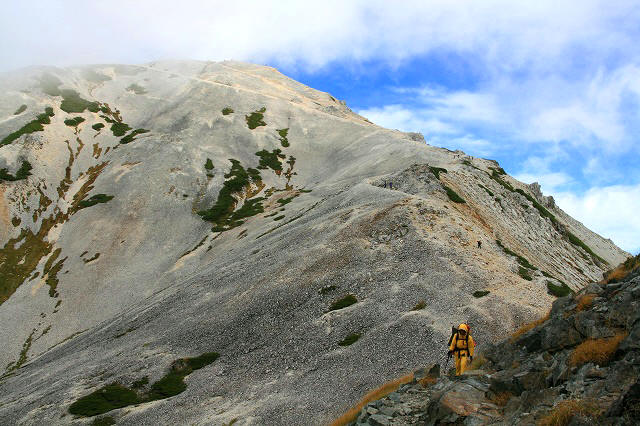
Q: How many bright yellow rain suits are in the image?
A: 1